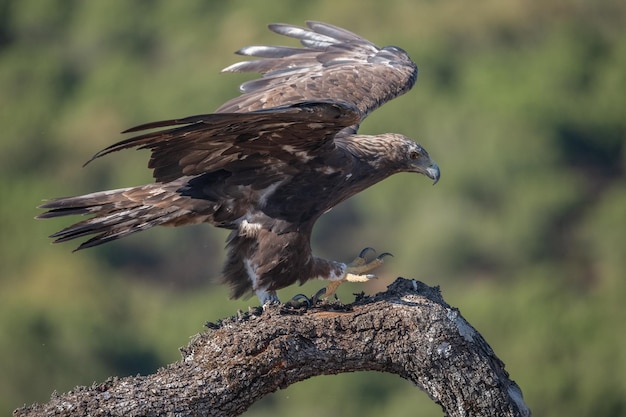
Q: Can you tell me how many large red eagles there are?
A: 0